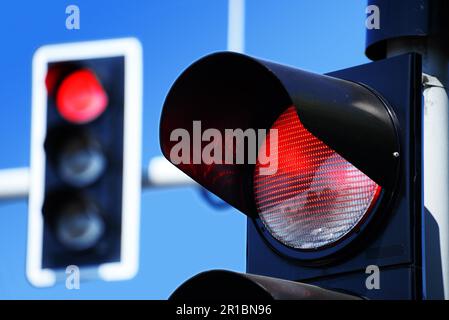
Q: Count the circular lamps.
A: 4